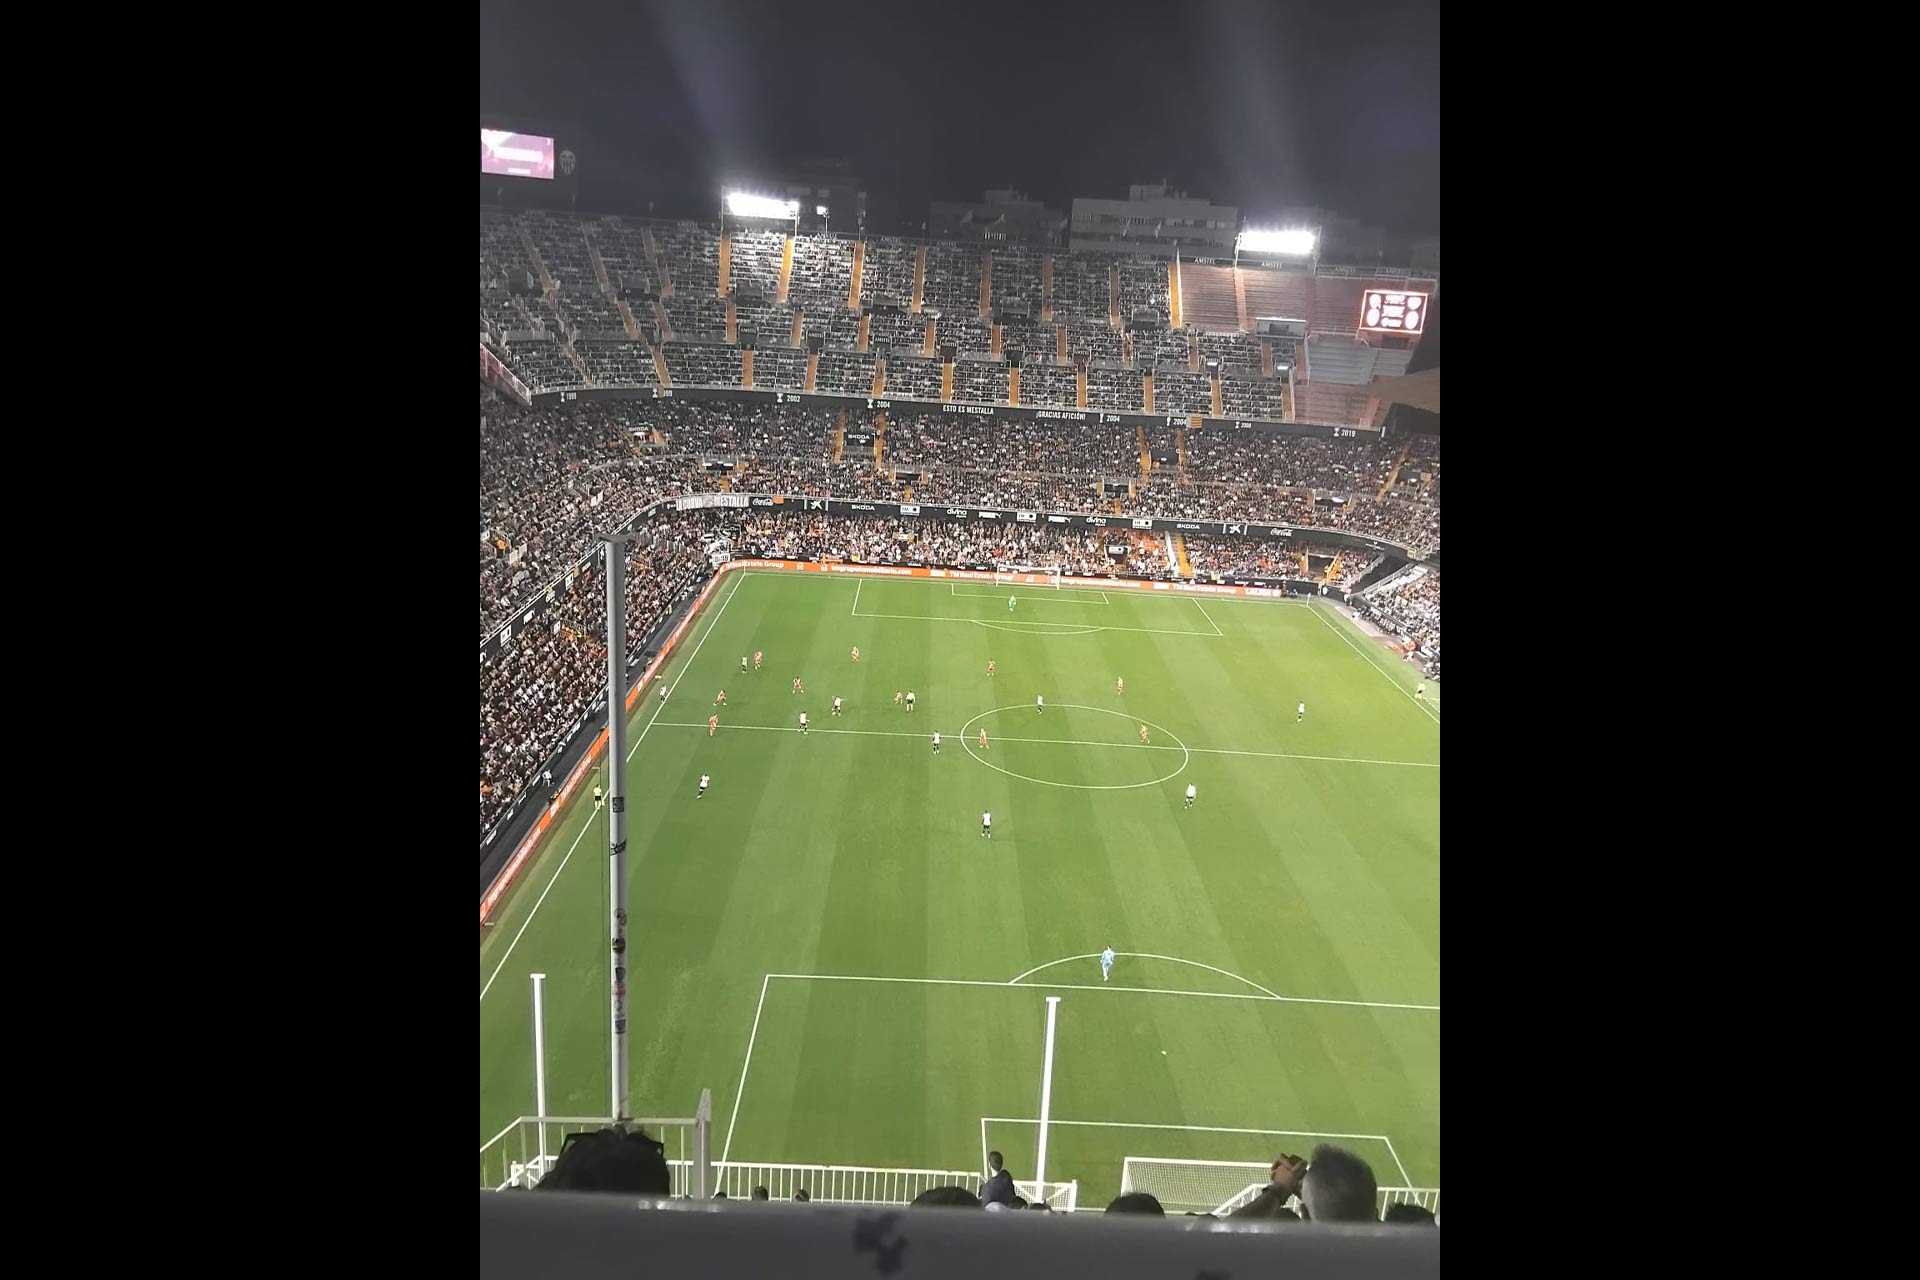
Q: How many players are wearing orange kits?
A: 10